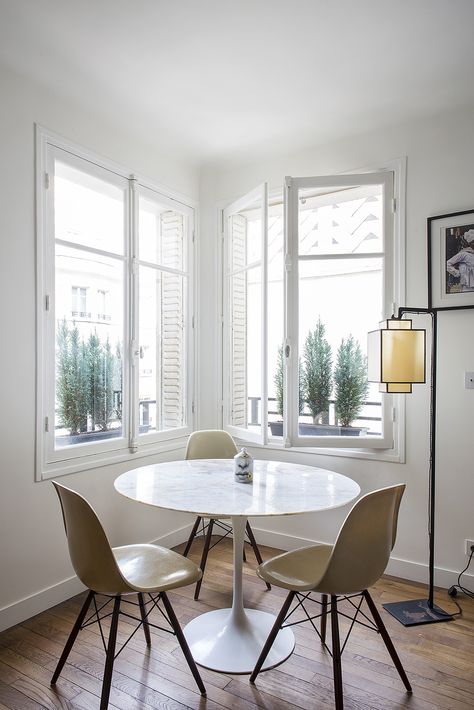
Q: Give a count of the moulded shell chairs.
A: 3